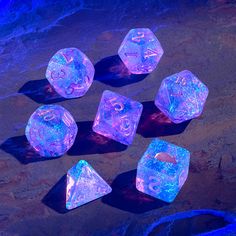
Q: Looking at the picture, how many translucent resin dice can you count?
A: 7